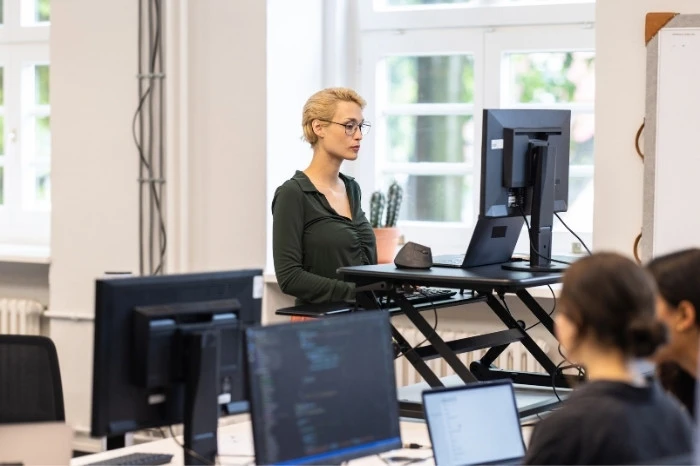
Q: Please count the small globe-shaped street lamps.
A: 0